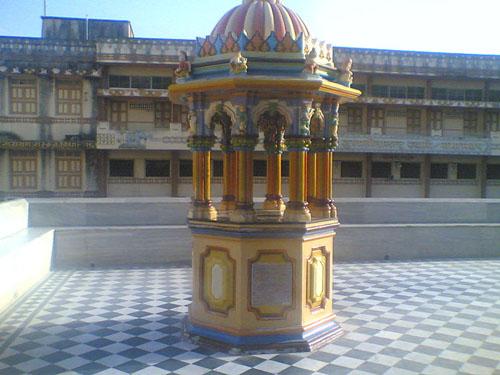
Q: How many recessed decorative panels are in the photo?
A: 3